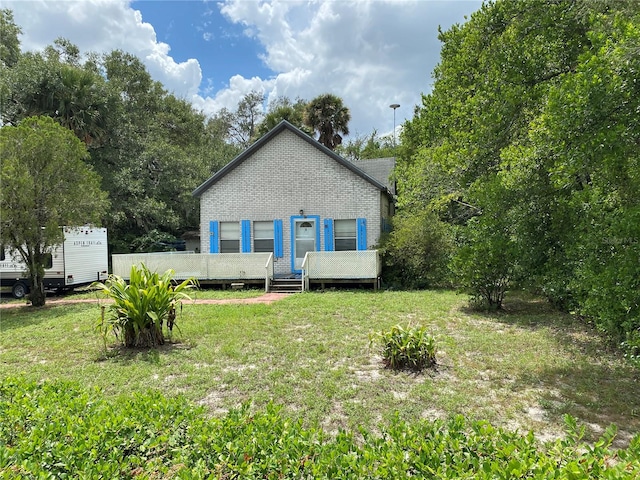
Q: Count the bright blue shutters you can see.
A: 5